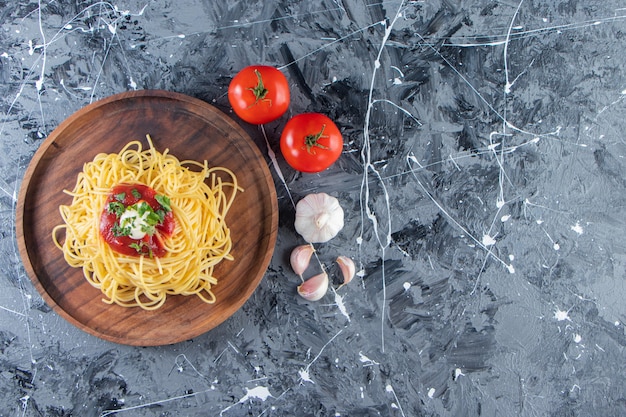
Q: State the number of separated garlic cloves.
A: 3